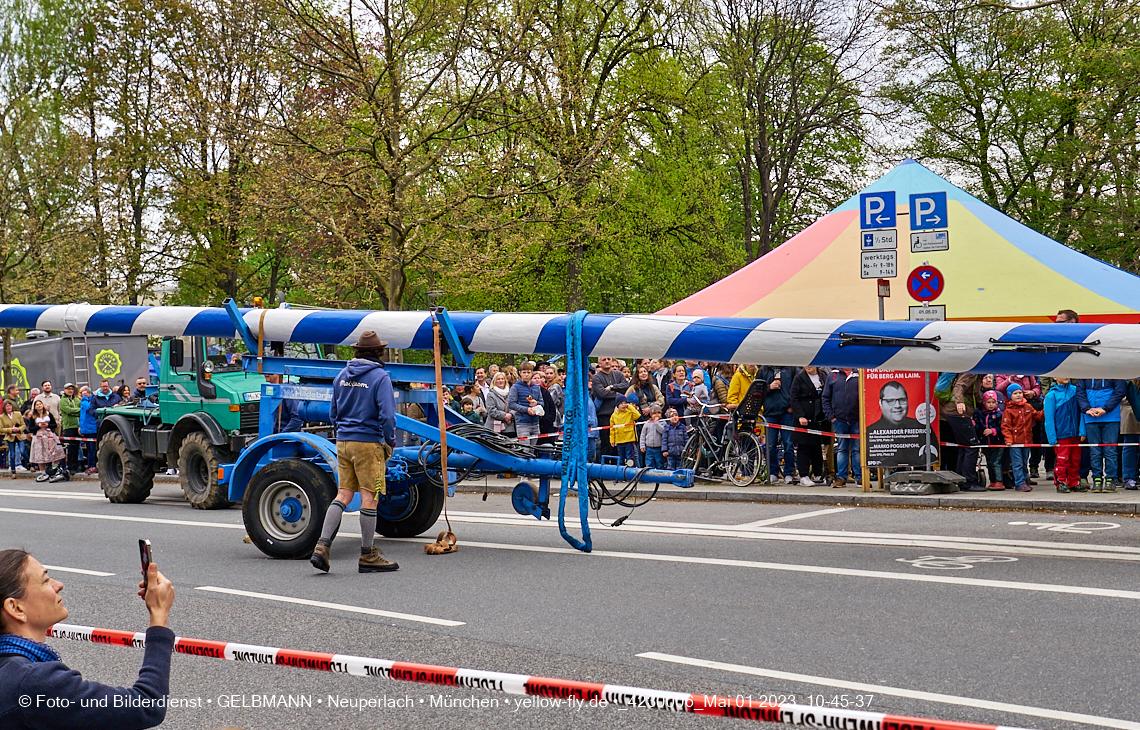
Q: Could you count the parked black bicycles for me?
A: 1